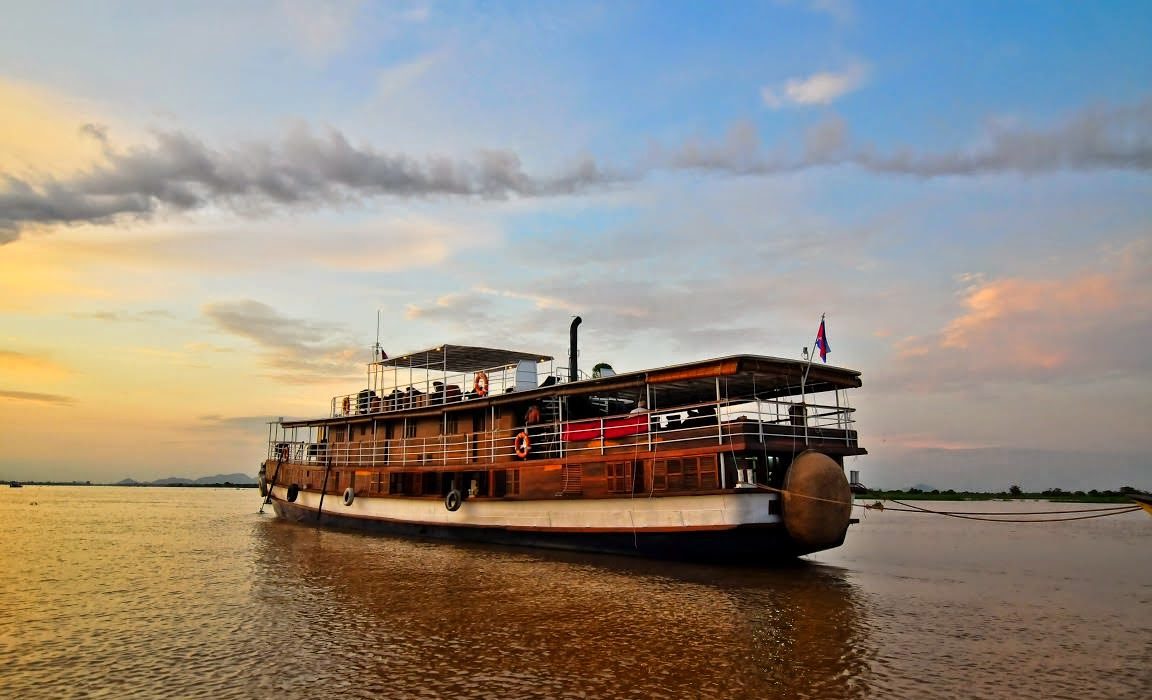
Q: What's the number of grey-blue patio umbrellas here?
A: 0